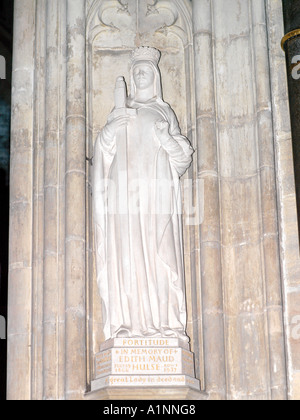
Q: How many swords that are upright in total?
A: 1